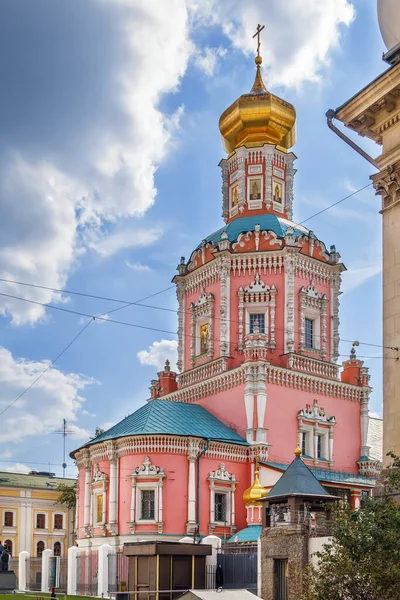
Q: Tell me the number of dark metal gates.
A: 1